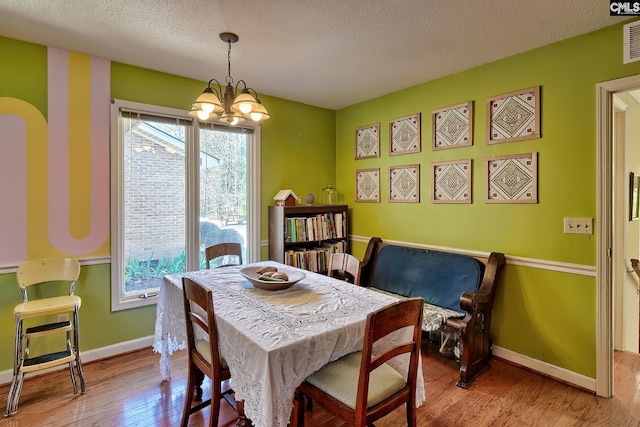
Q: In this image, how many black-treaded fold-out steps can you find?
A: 2